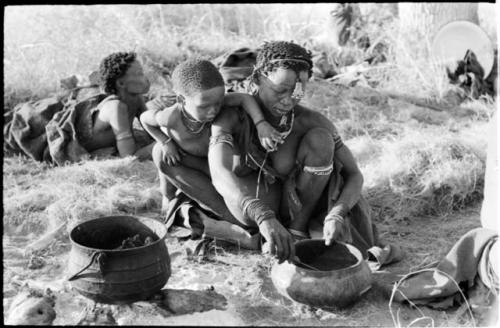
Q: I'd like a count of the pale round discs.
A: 1